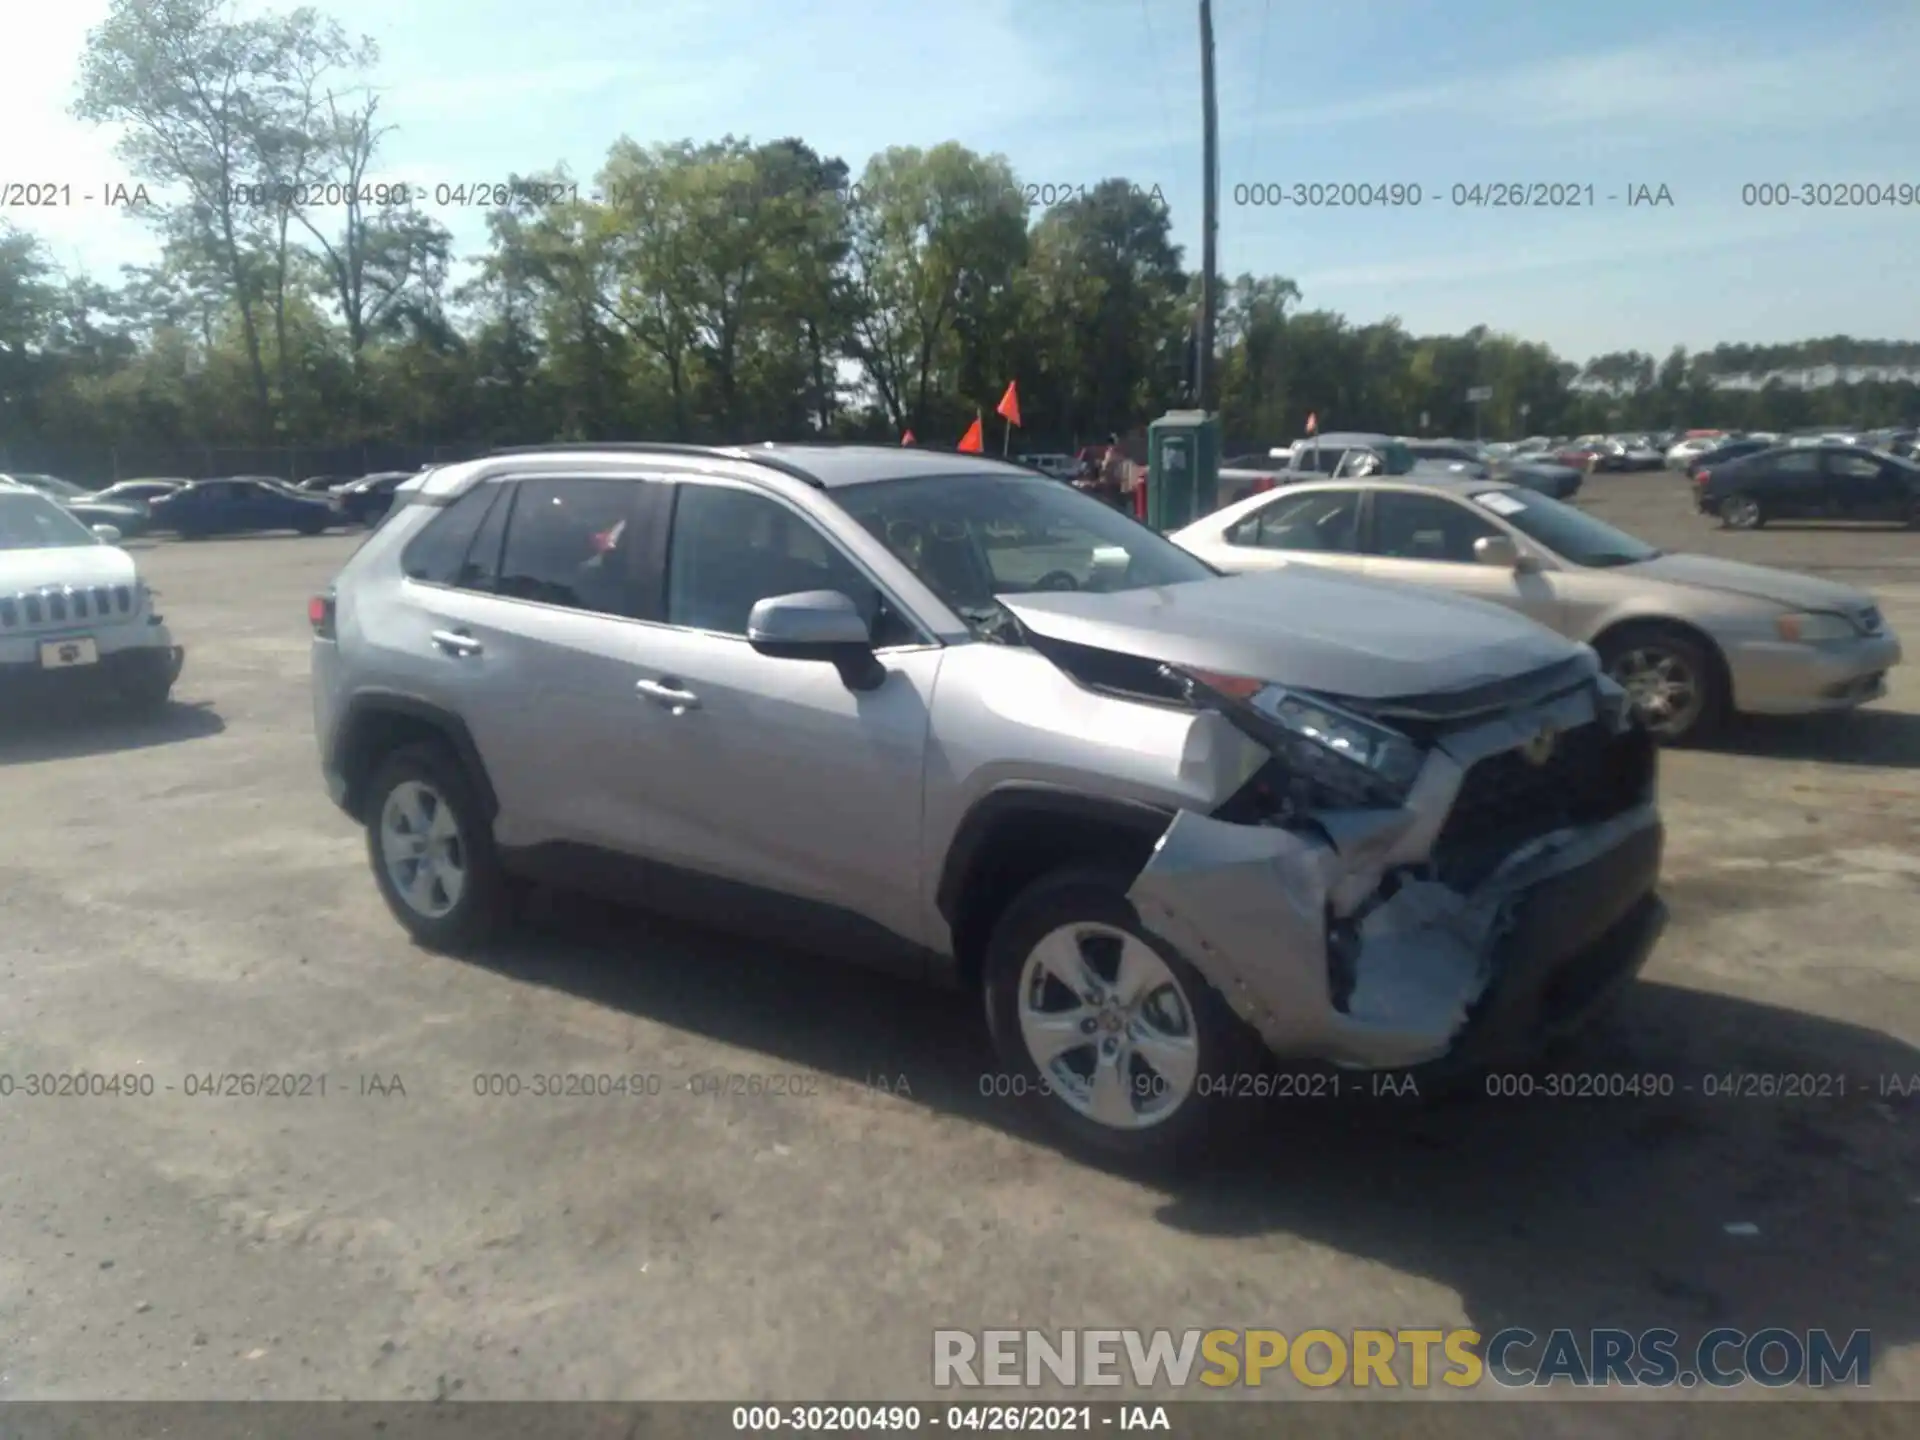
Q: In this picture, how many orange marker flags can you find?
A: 4